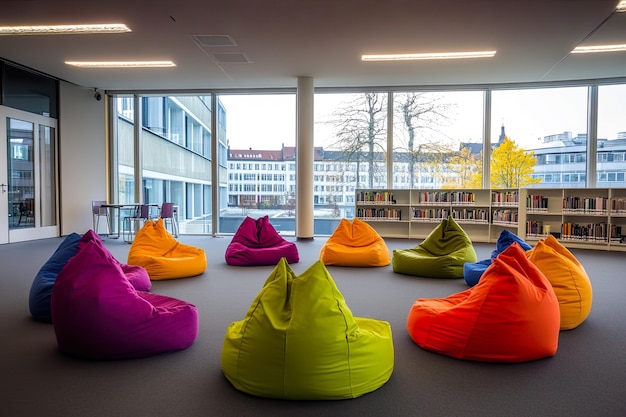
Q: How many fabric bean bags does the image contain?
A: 11